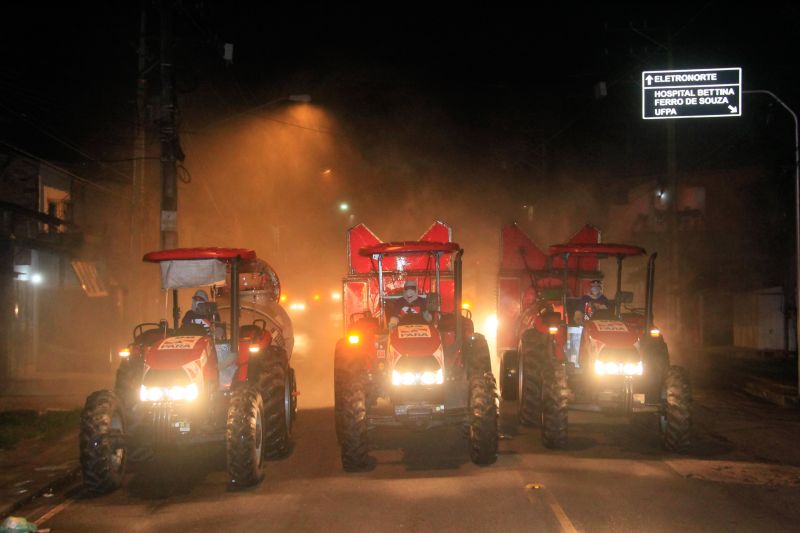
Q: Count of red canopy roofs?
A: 3